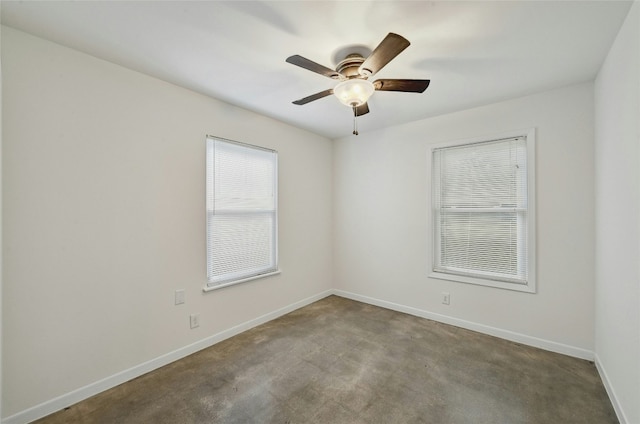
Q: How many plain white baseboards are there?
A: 3